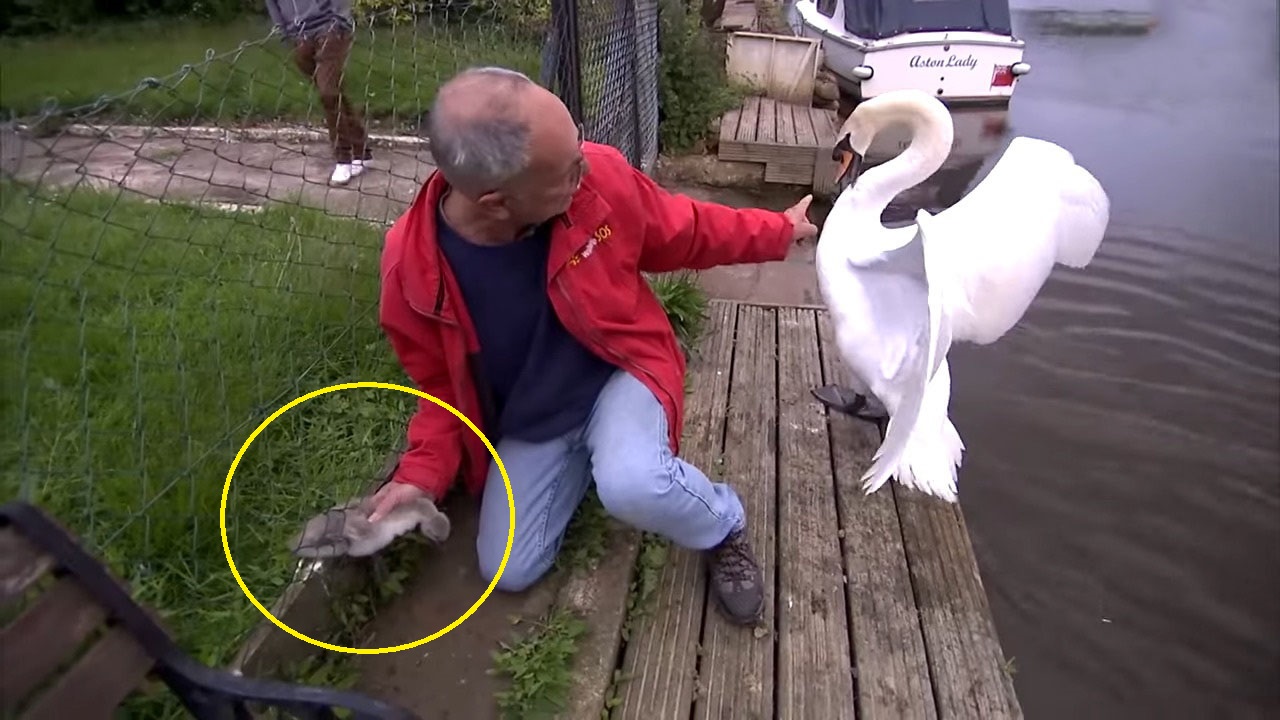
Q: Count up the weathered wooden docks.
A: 2